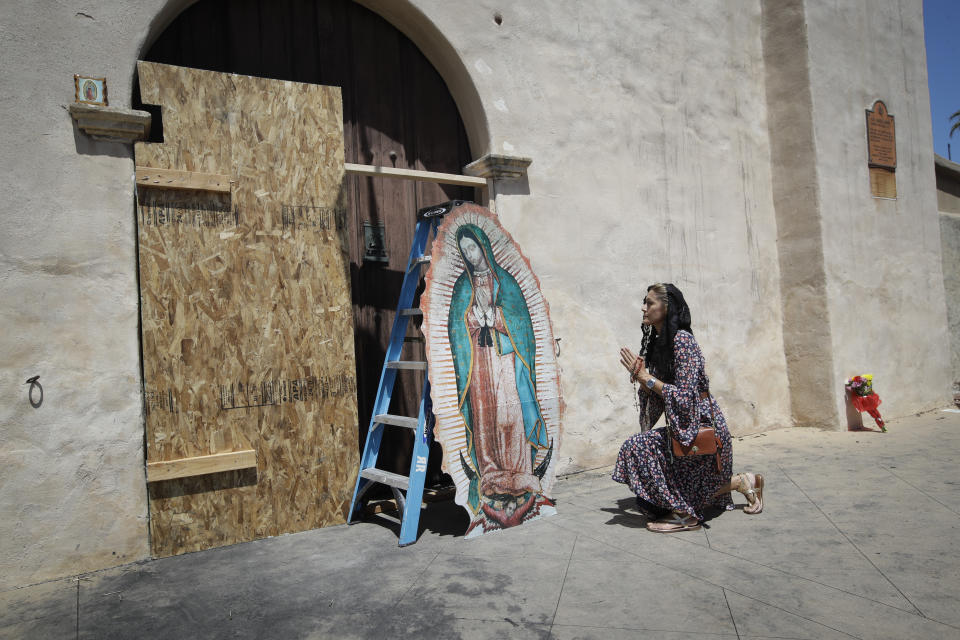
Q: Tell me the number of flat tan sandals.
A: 2